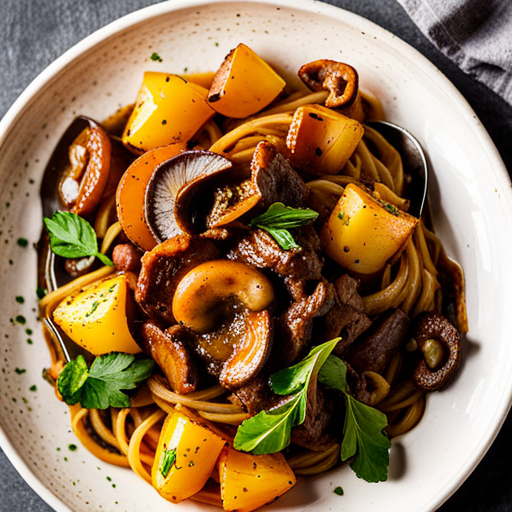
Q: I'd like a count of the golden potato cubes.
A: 7